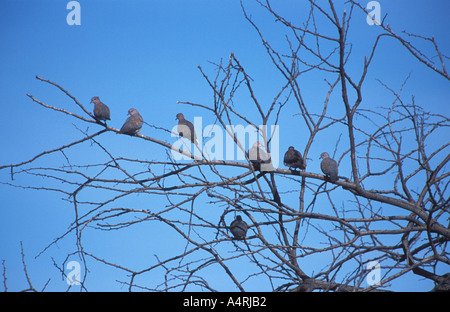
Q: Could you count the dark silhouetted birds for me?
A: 7